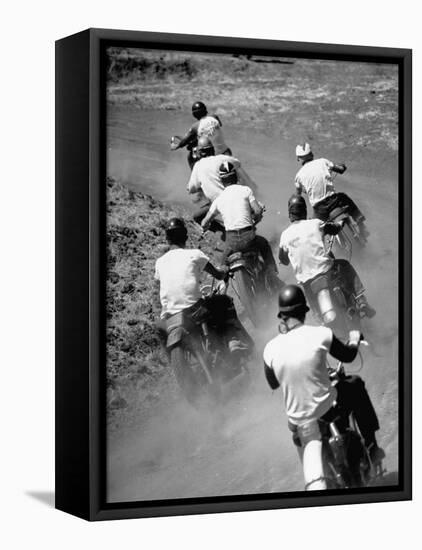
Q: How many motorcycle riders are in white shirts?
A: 7